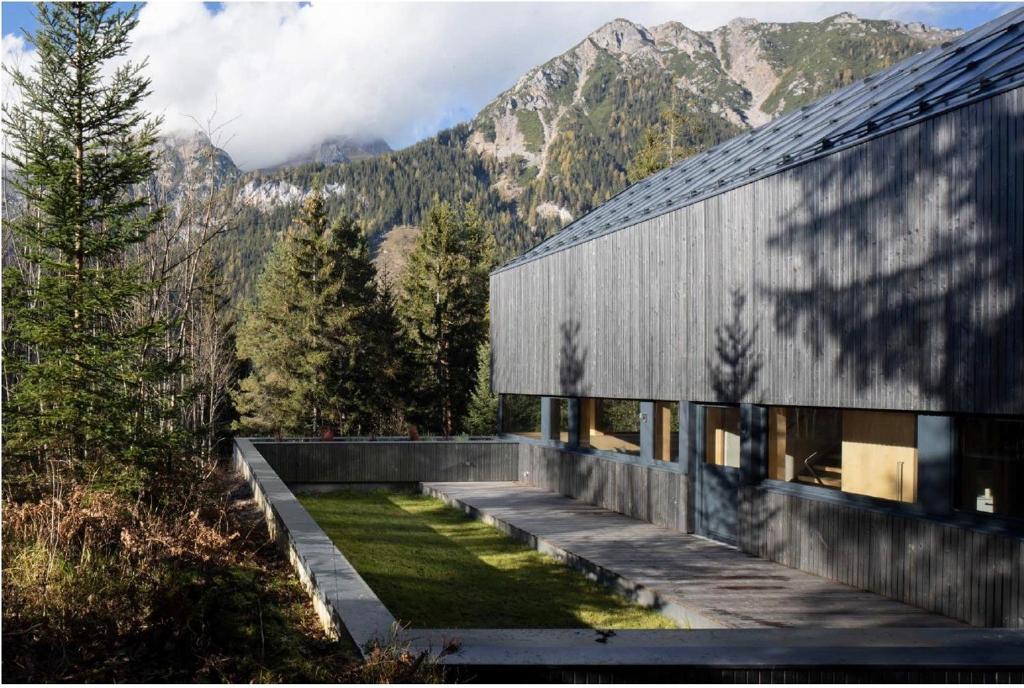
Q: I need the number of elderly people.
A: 0